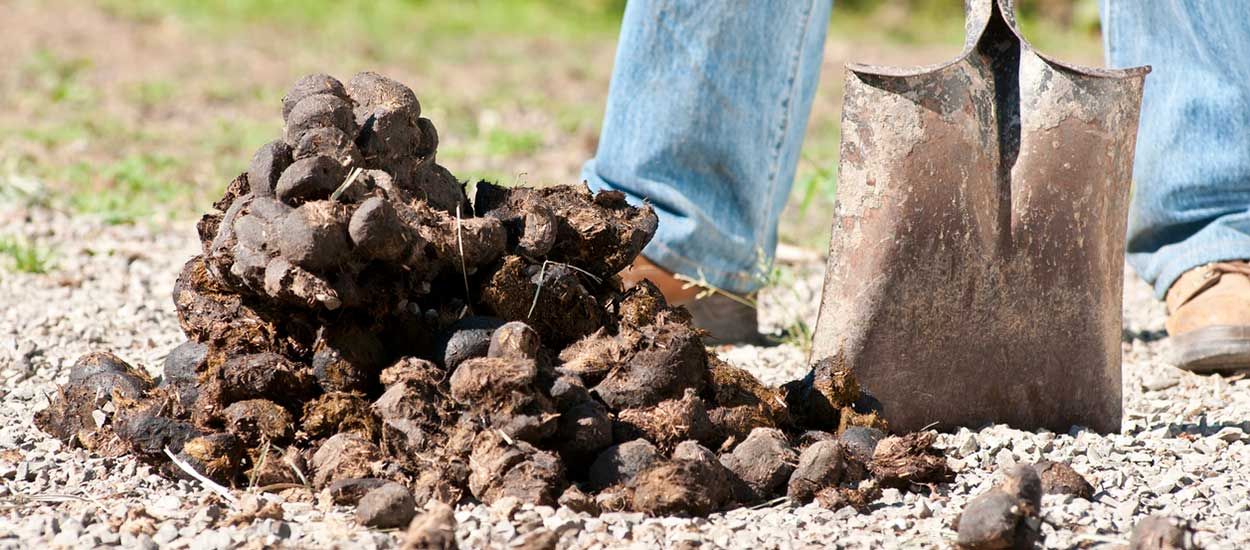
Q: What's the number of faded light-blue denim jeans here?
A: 1